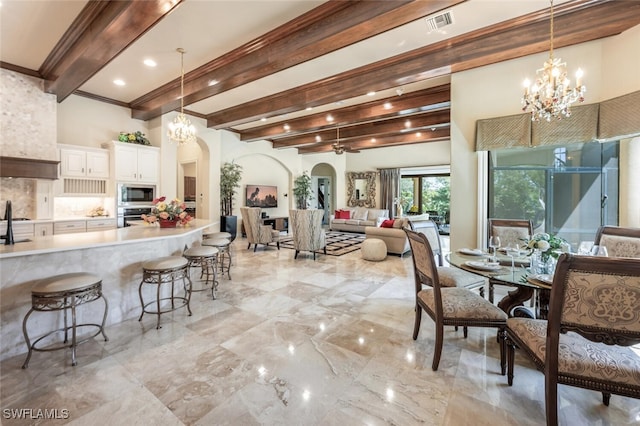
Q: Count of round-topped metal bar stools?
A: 5